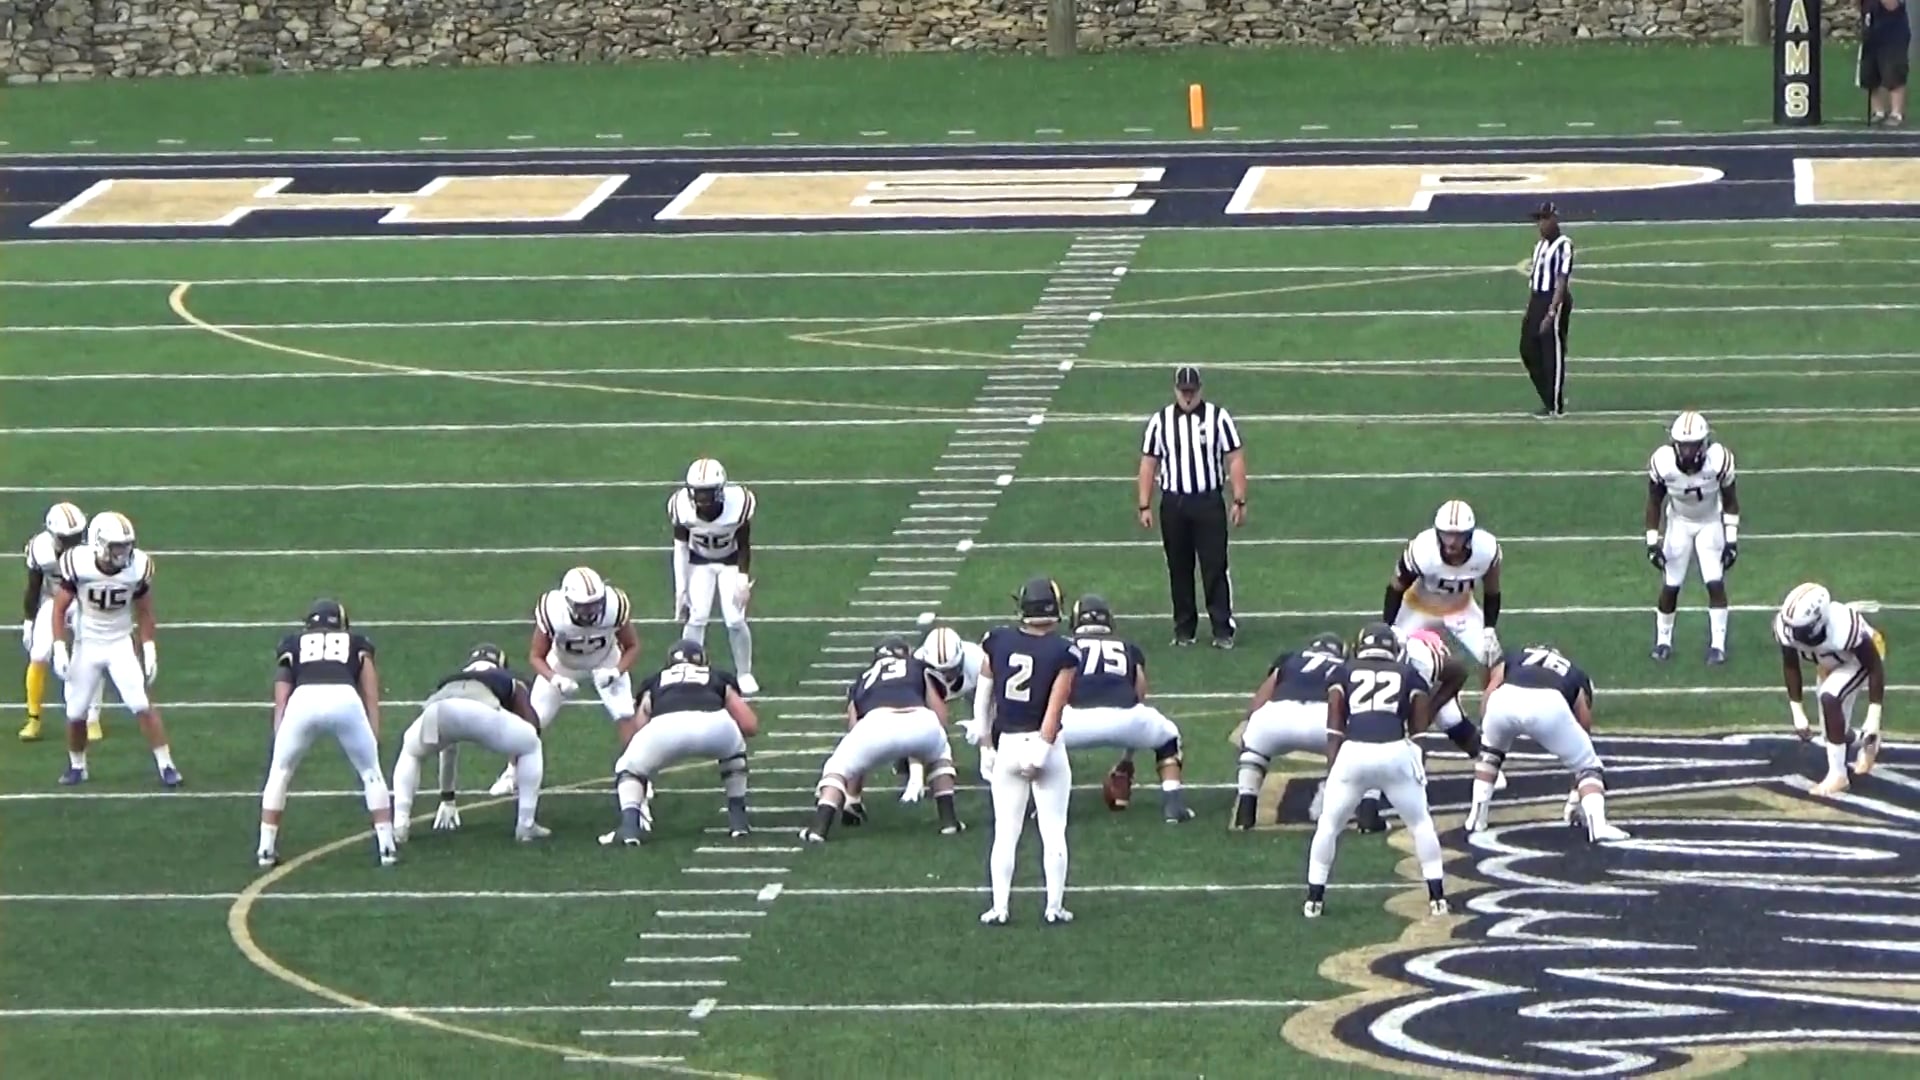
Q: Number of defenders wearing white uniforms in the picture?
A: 9